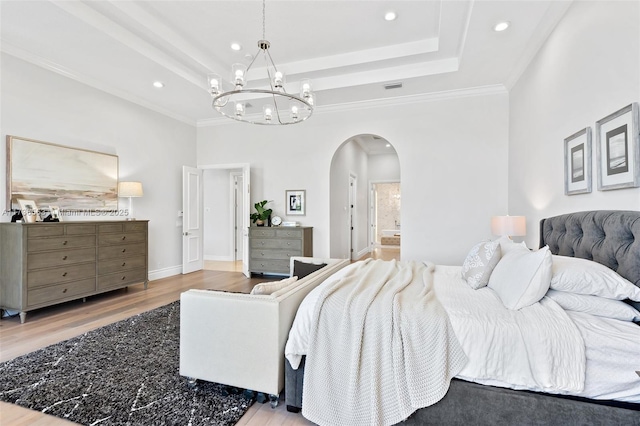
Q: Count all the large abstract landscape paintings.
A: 1